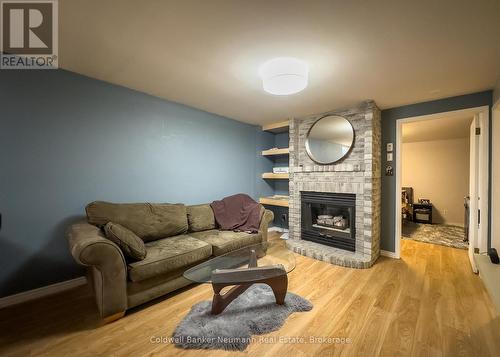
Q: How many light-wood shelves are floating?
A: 4